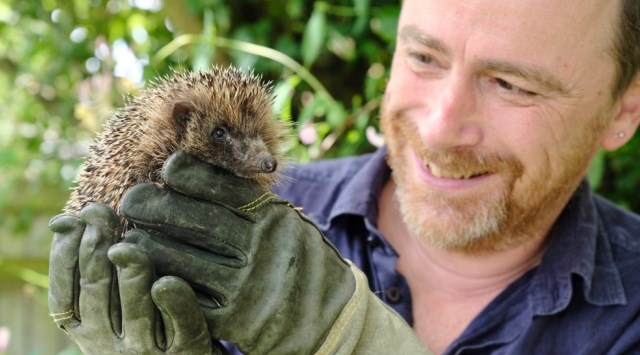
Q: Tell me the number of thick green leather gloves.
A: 2